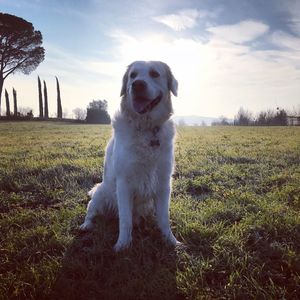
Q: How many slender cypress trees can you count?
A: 5